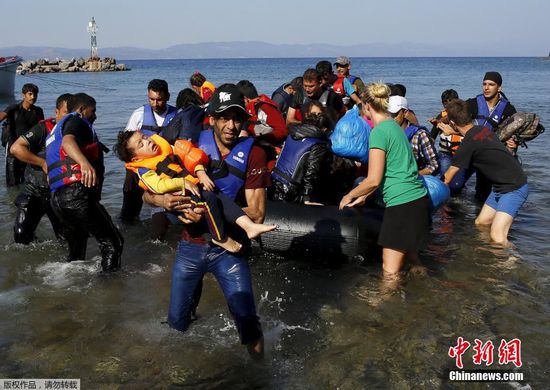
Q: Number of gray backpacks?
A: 1